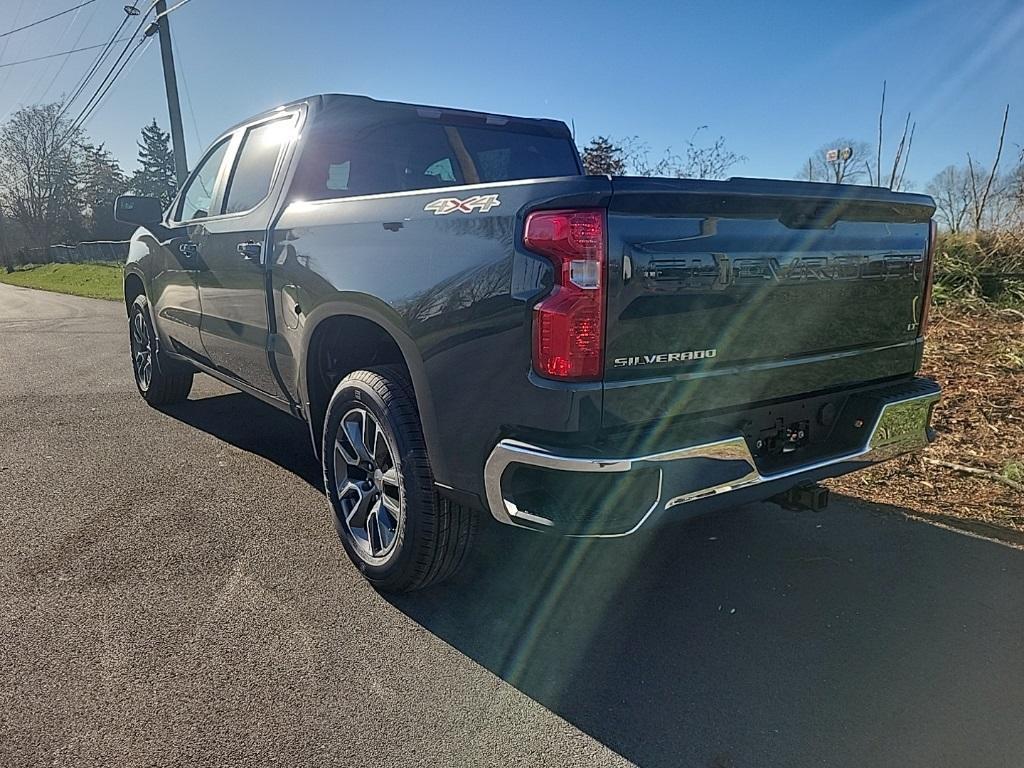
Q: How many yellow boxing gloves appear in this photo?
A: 0